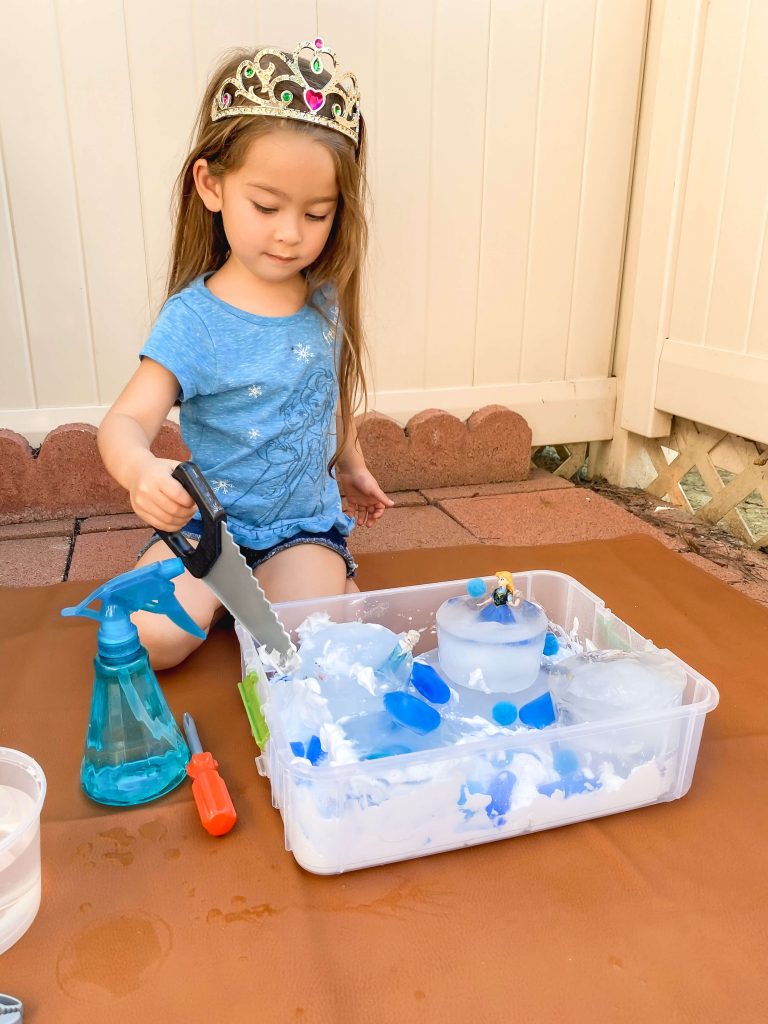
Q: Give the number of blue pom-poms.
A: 4